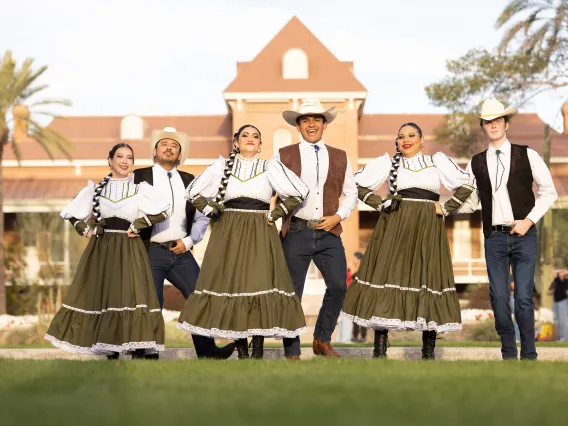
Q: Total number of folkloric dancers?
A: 6